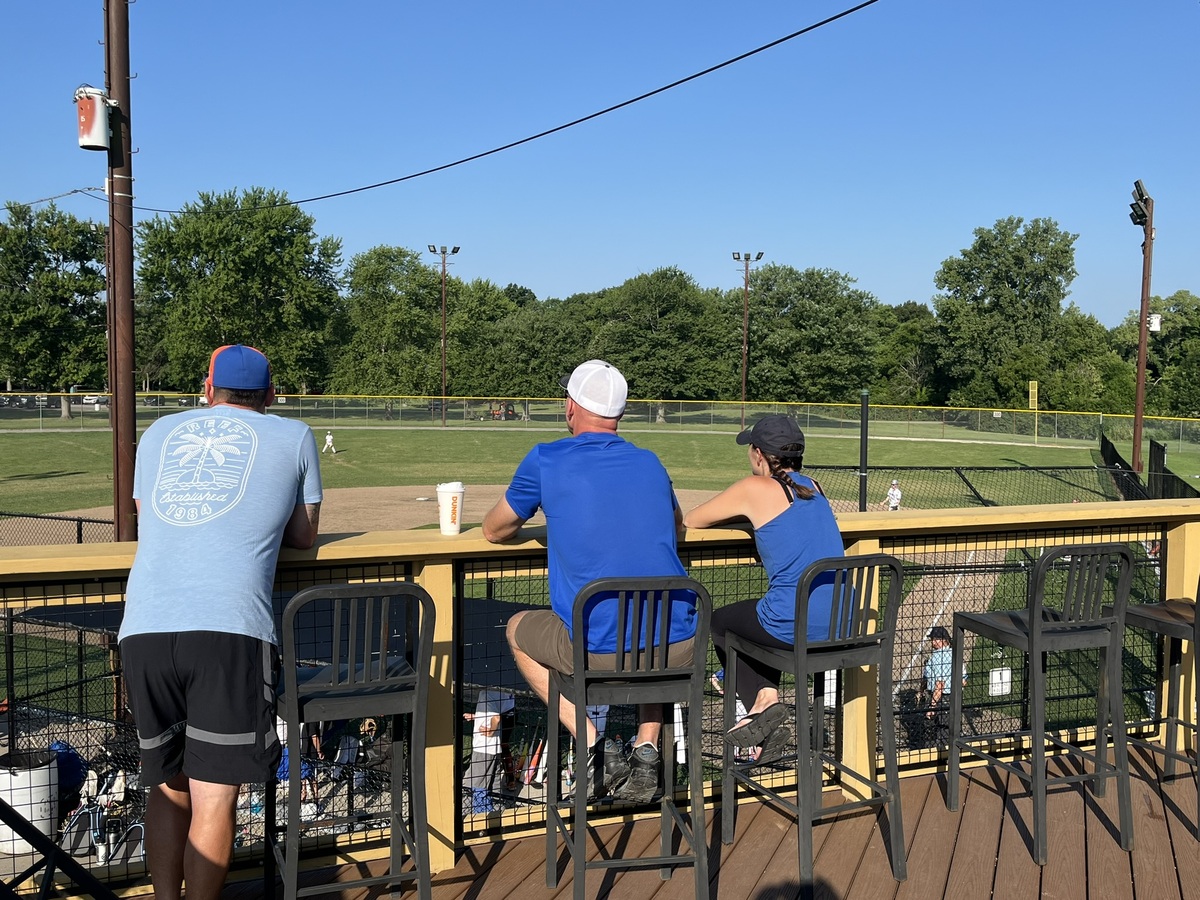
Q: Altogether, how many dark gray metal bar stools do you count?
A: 5